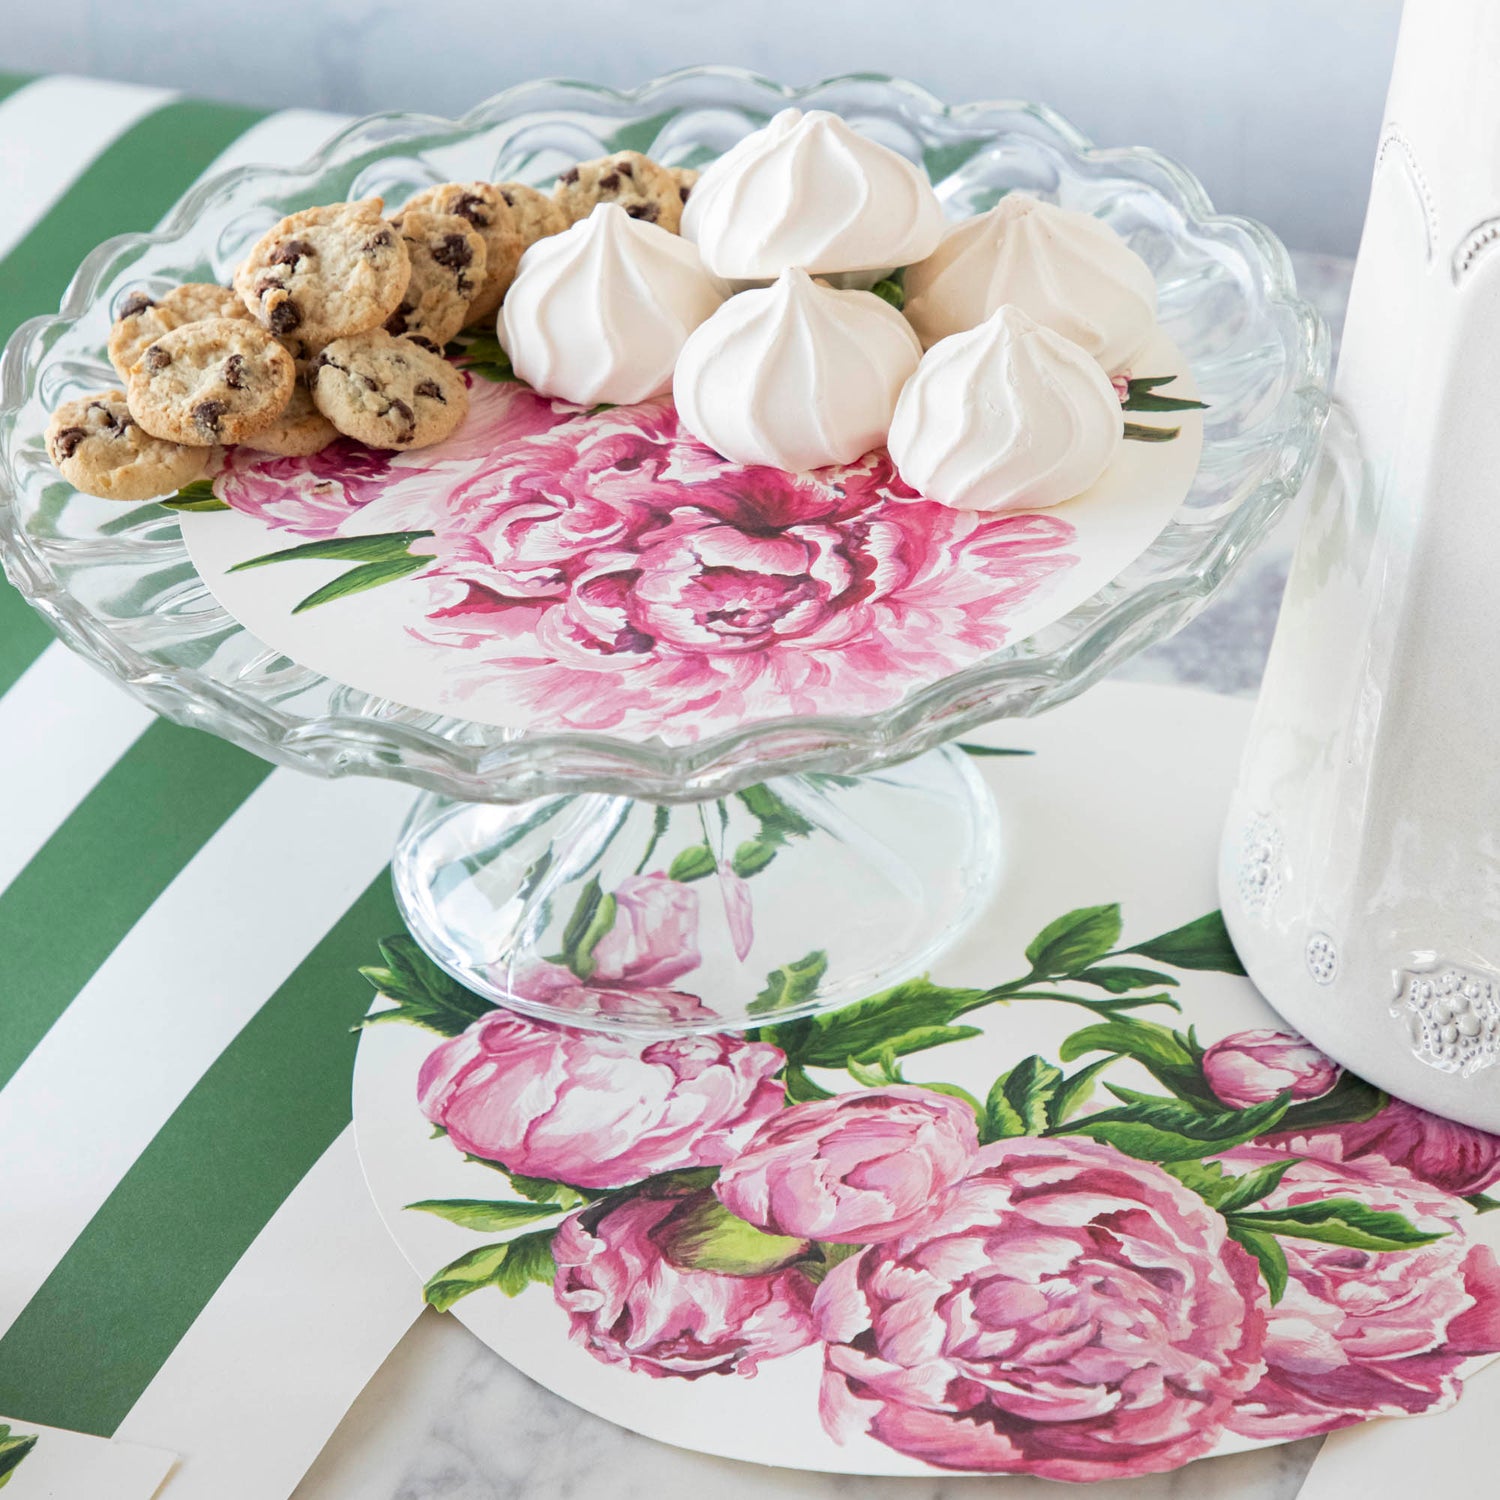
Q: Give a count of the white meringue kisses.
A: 5